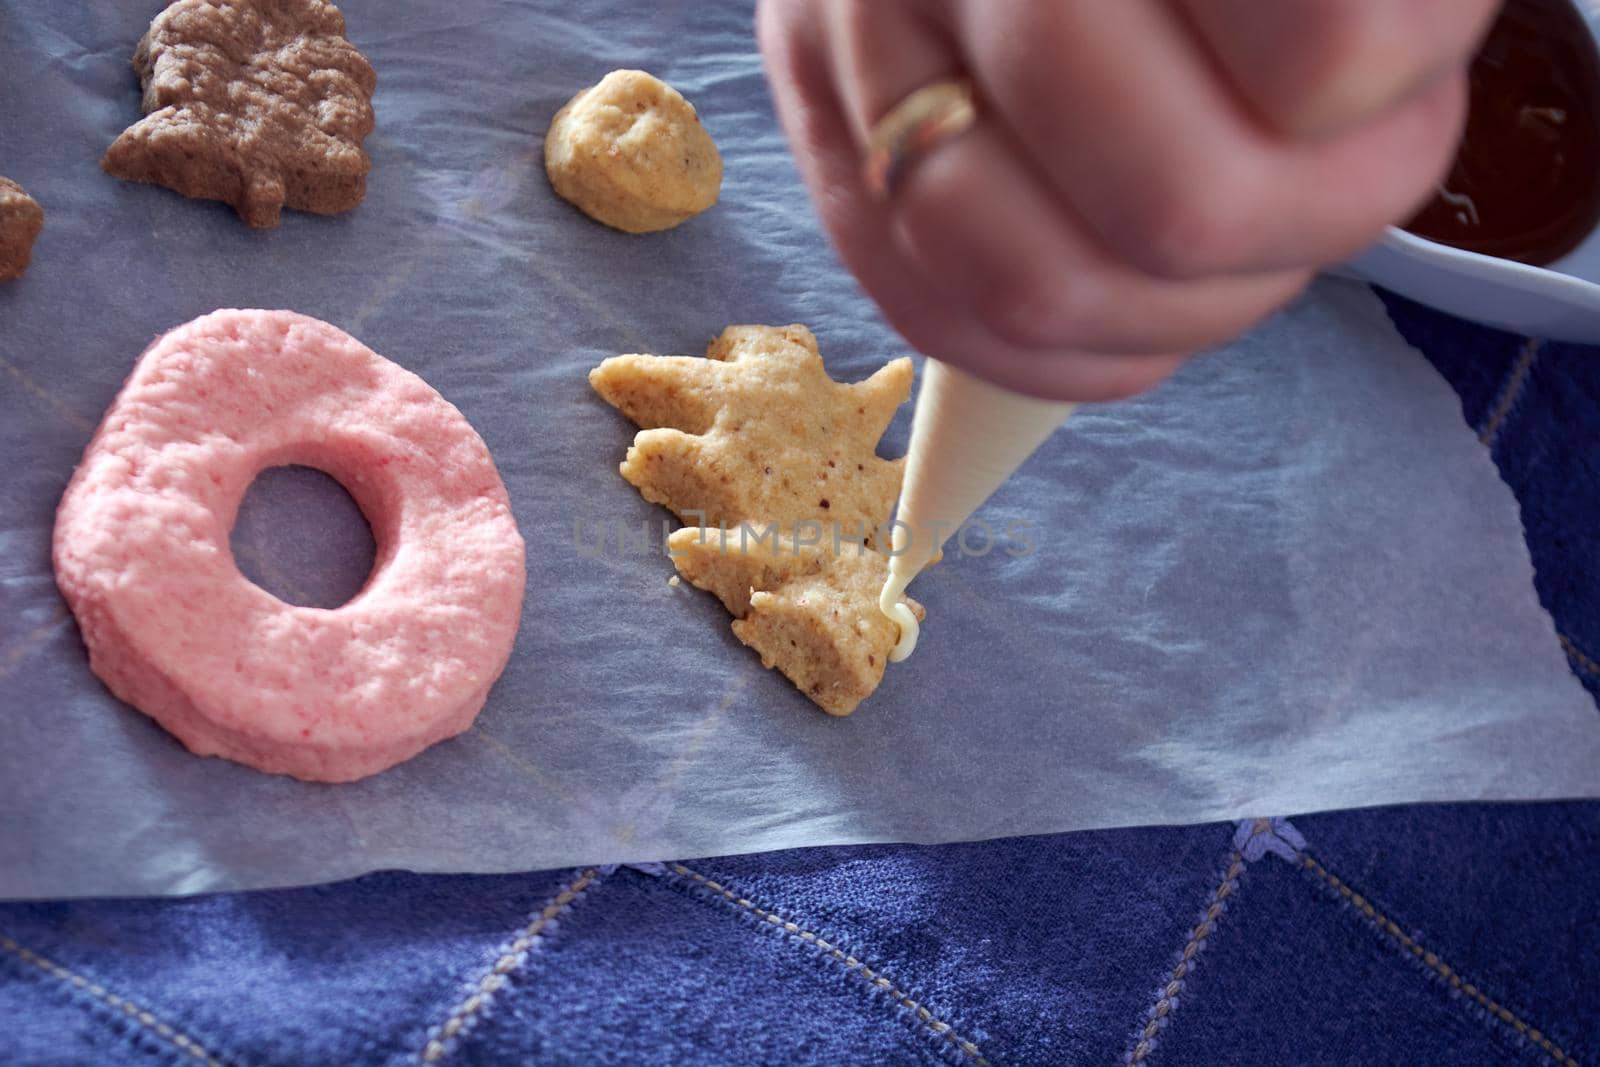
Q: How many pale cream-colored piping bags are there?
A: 1